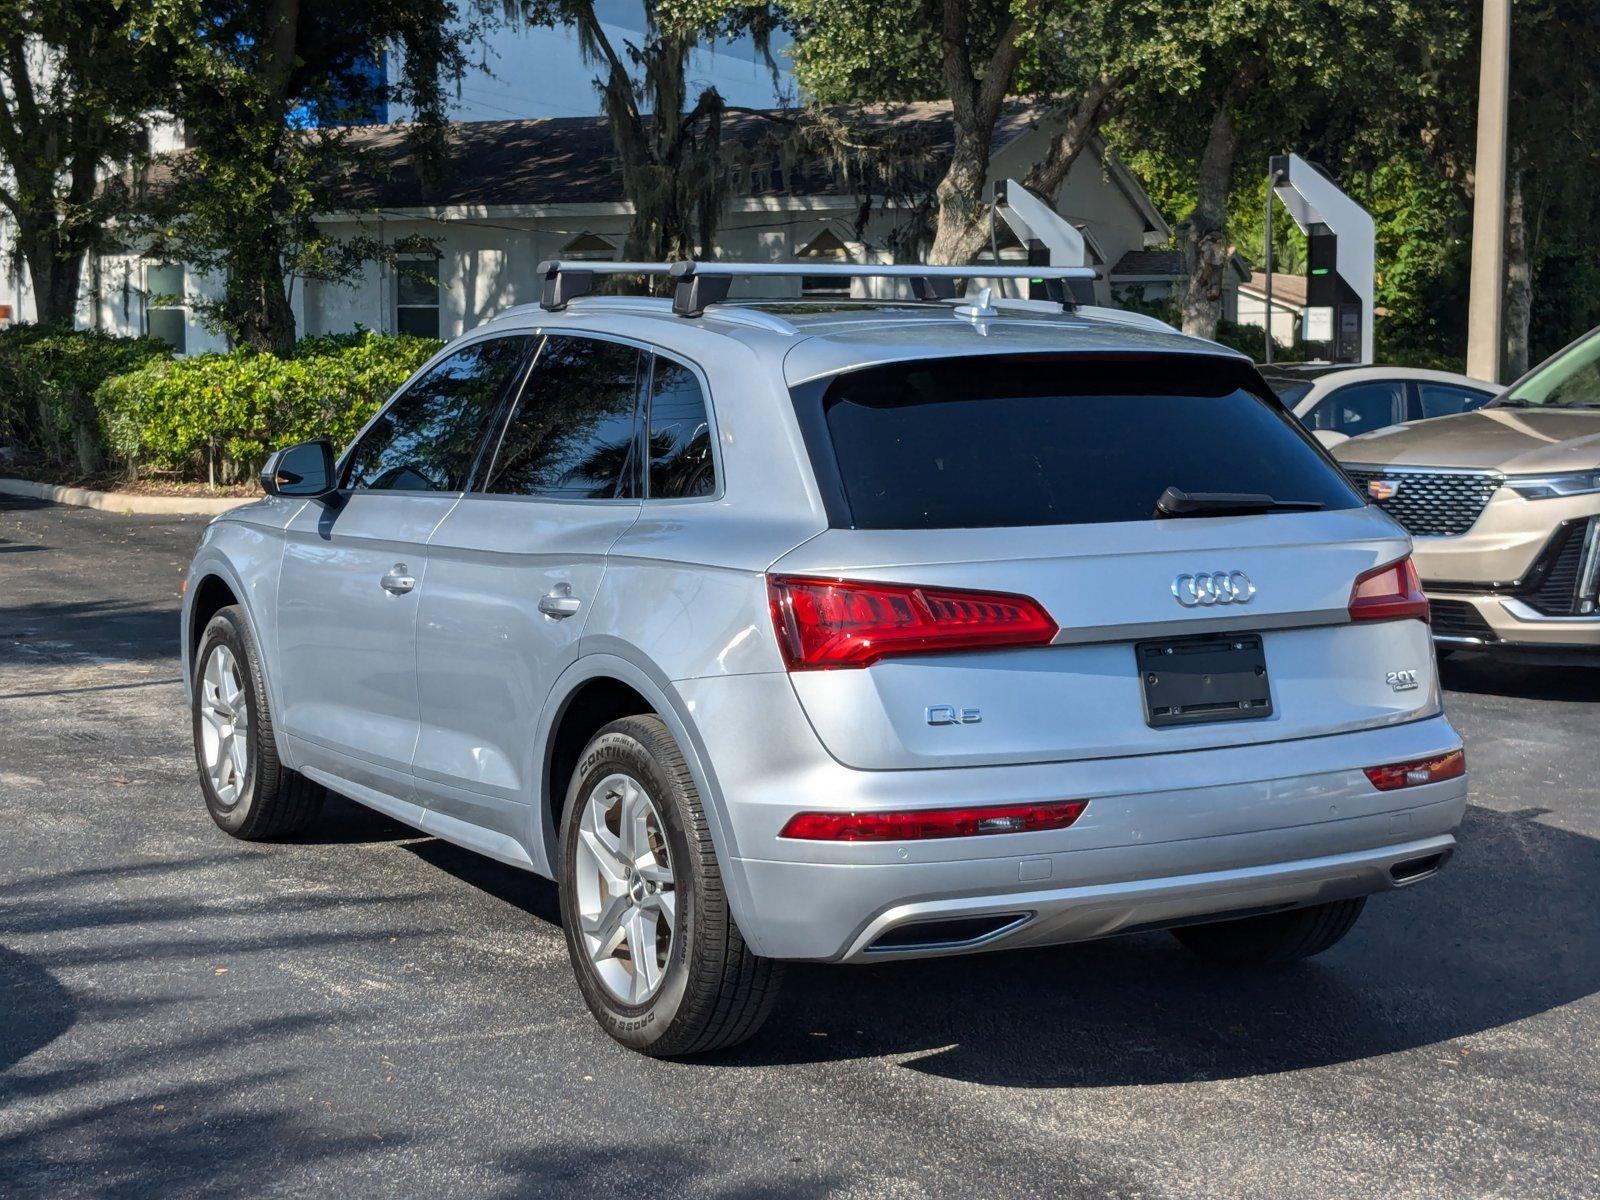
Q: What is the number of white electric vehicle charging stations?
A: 2